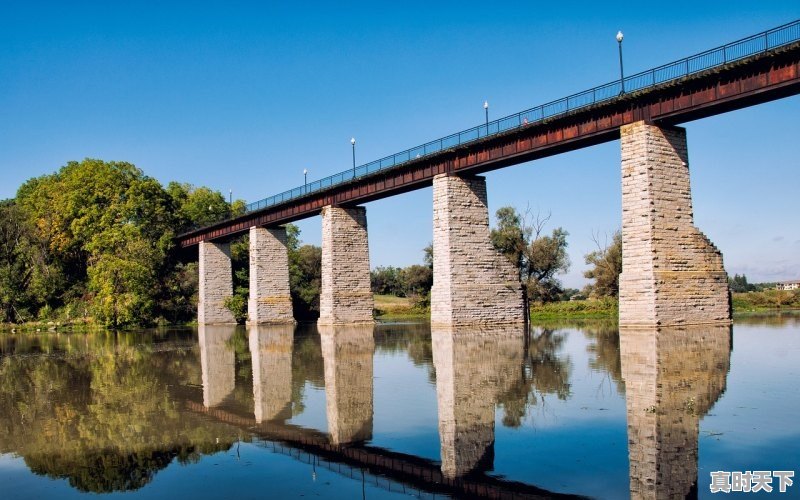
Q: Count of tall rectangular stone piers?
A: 5